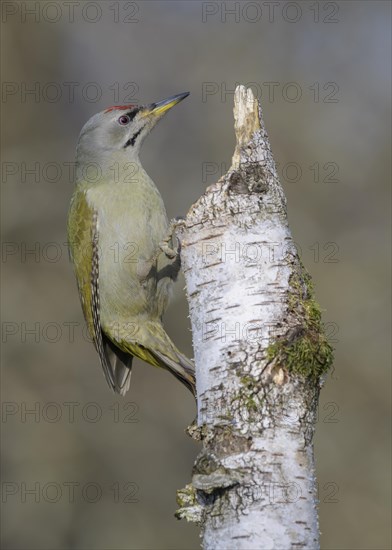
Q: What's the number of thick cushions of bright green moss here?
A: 1